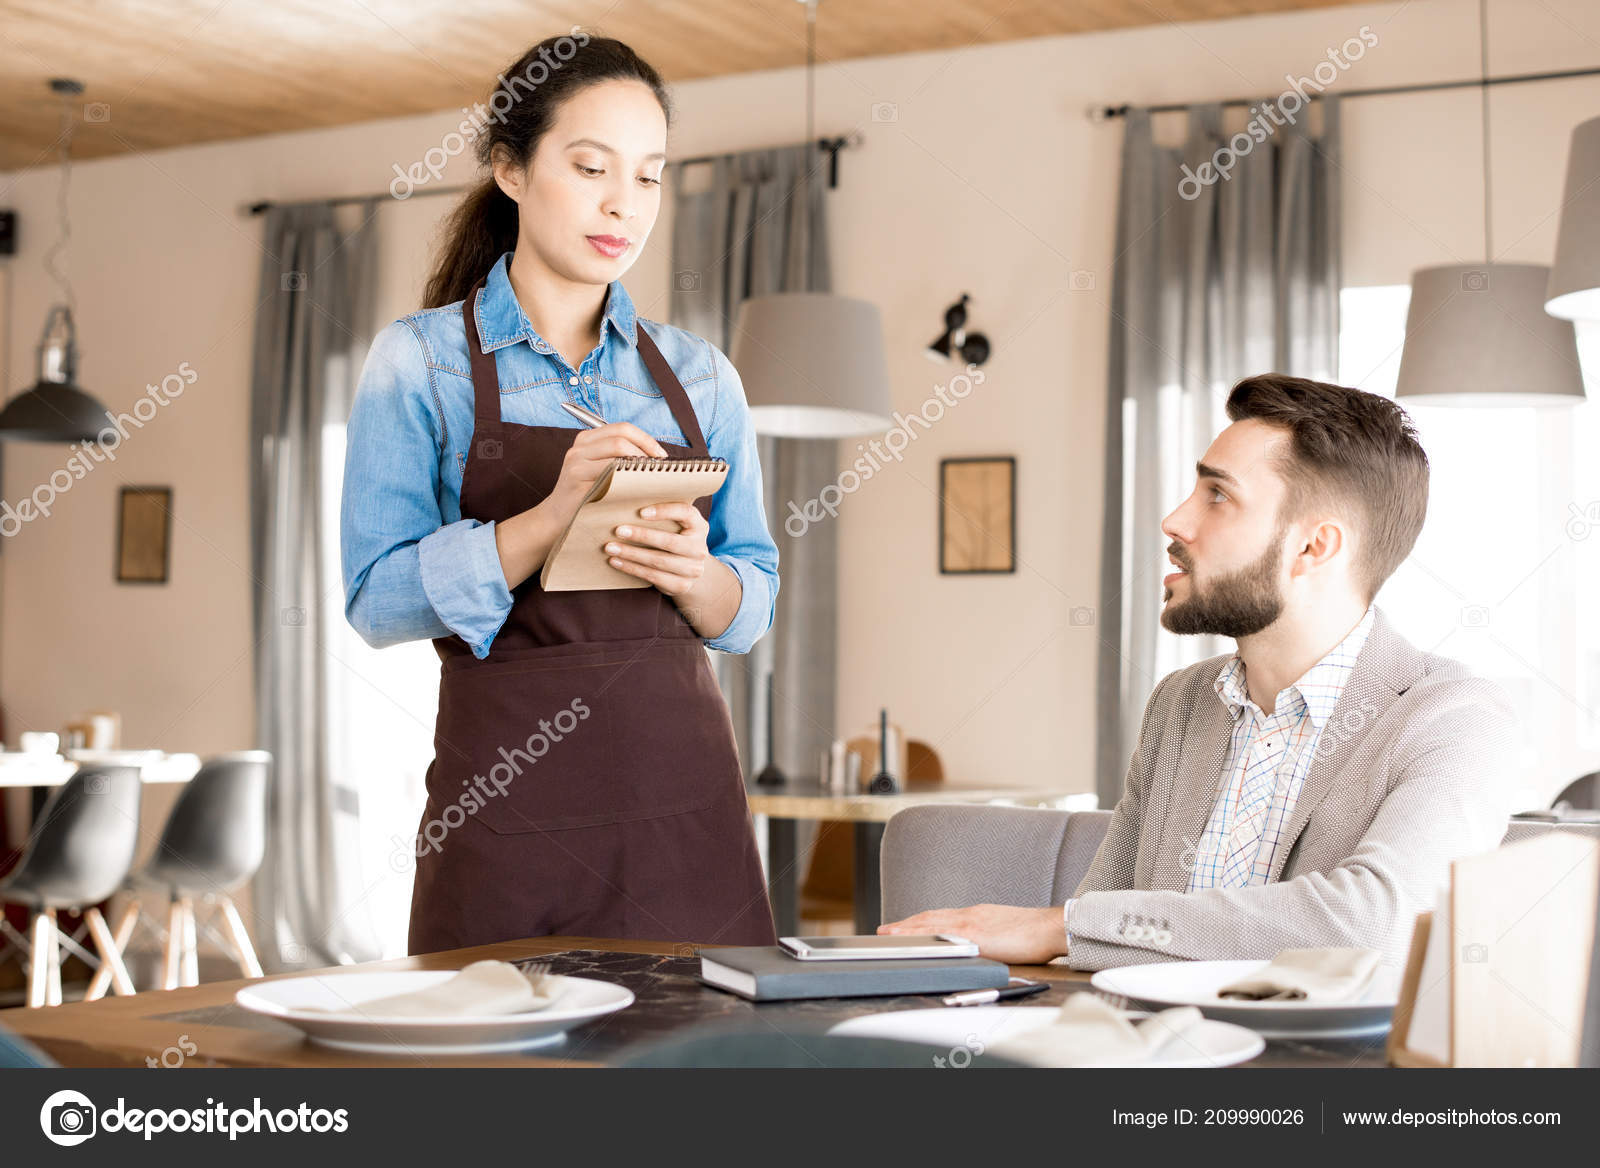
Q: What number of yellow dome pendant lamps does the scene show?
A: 0